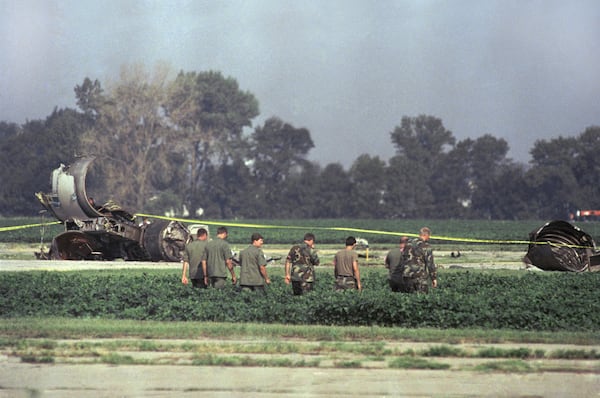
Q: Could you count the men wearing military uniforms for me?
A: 7